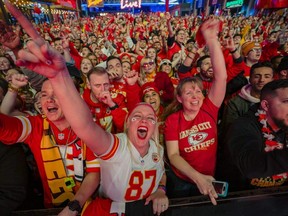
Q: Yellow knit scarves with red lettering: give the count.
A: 1